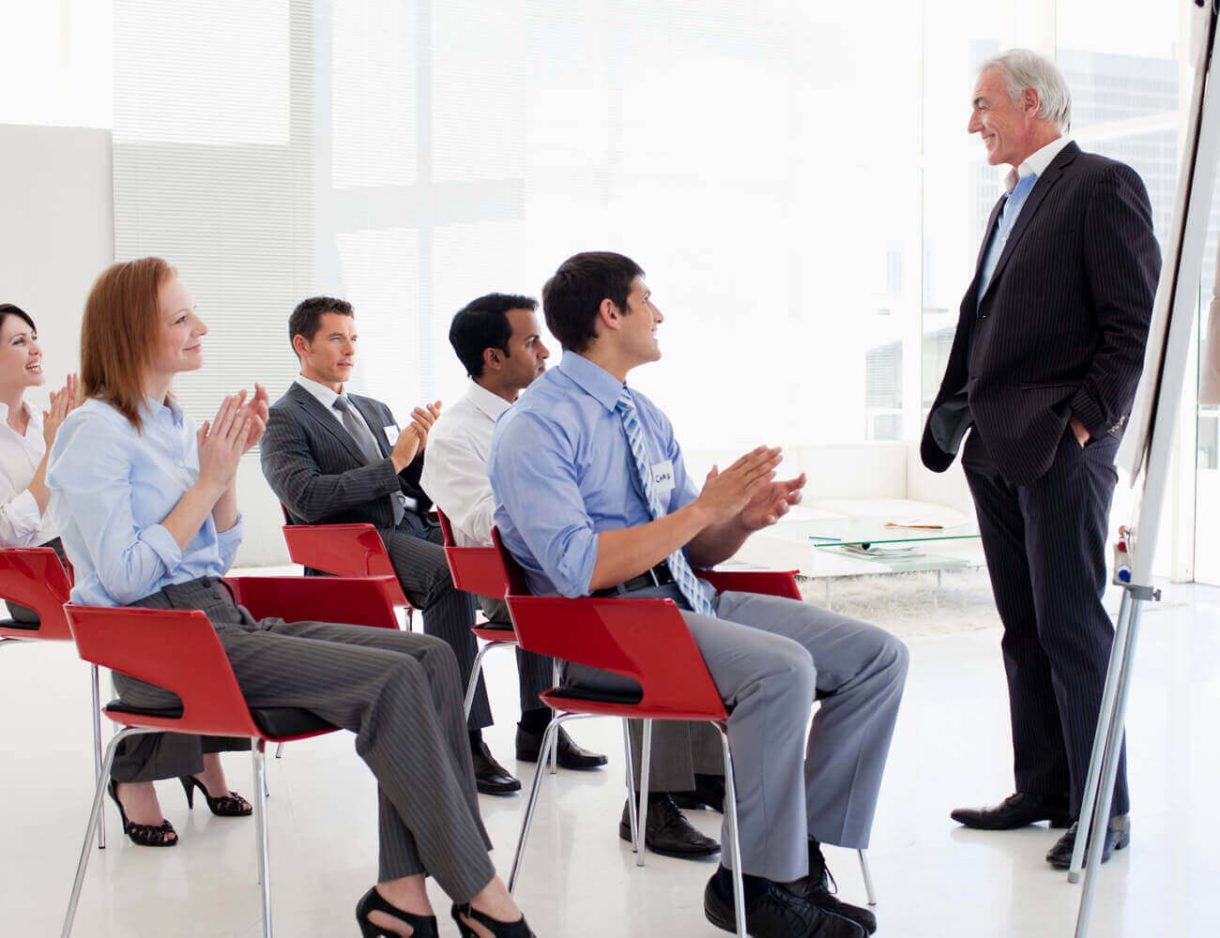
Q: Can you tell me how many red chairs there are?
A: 5